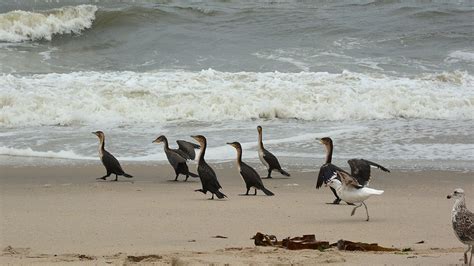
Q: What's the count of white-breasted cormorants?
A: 6